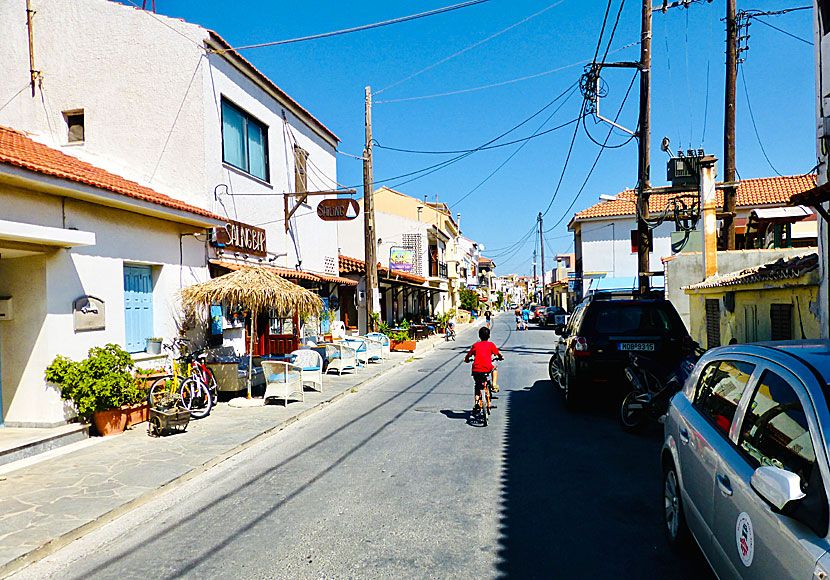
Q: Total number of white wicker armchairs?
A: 6